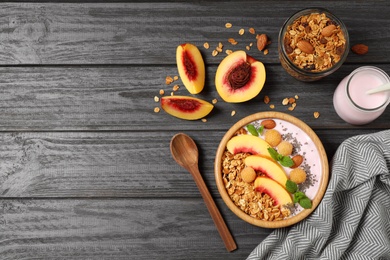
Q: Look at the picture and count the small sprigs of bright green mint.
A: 3